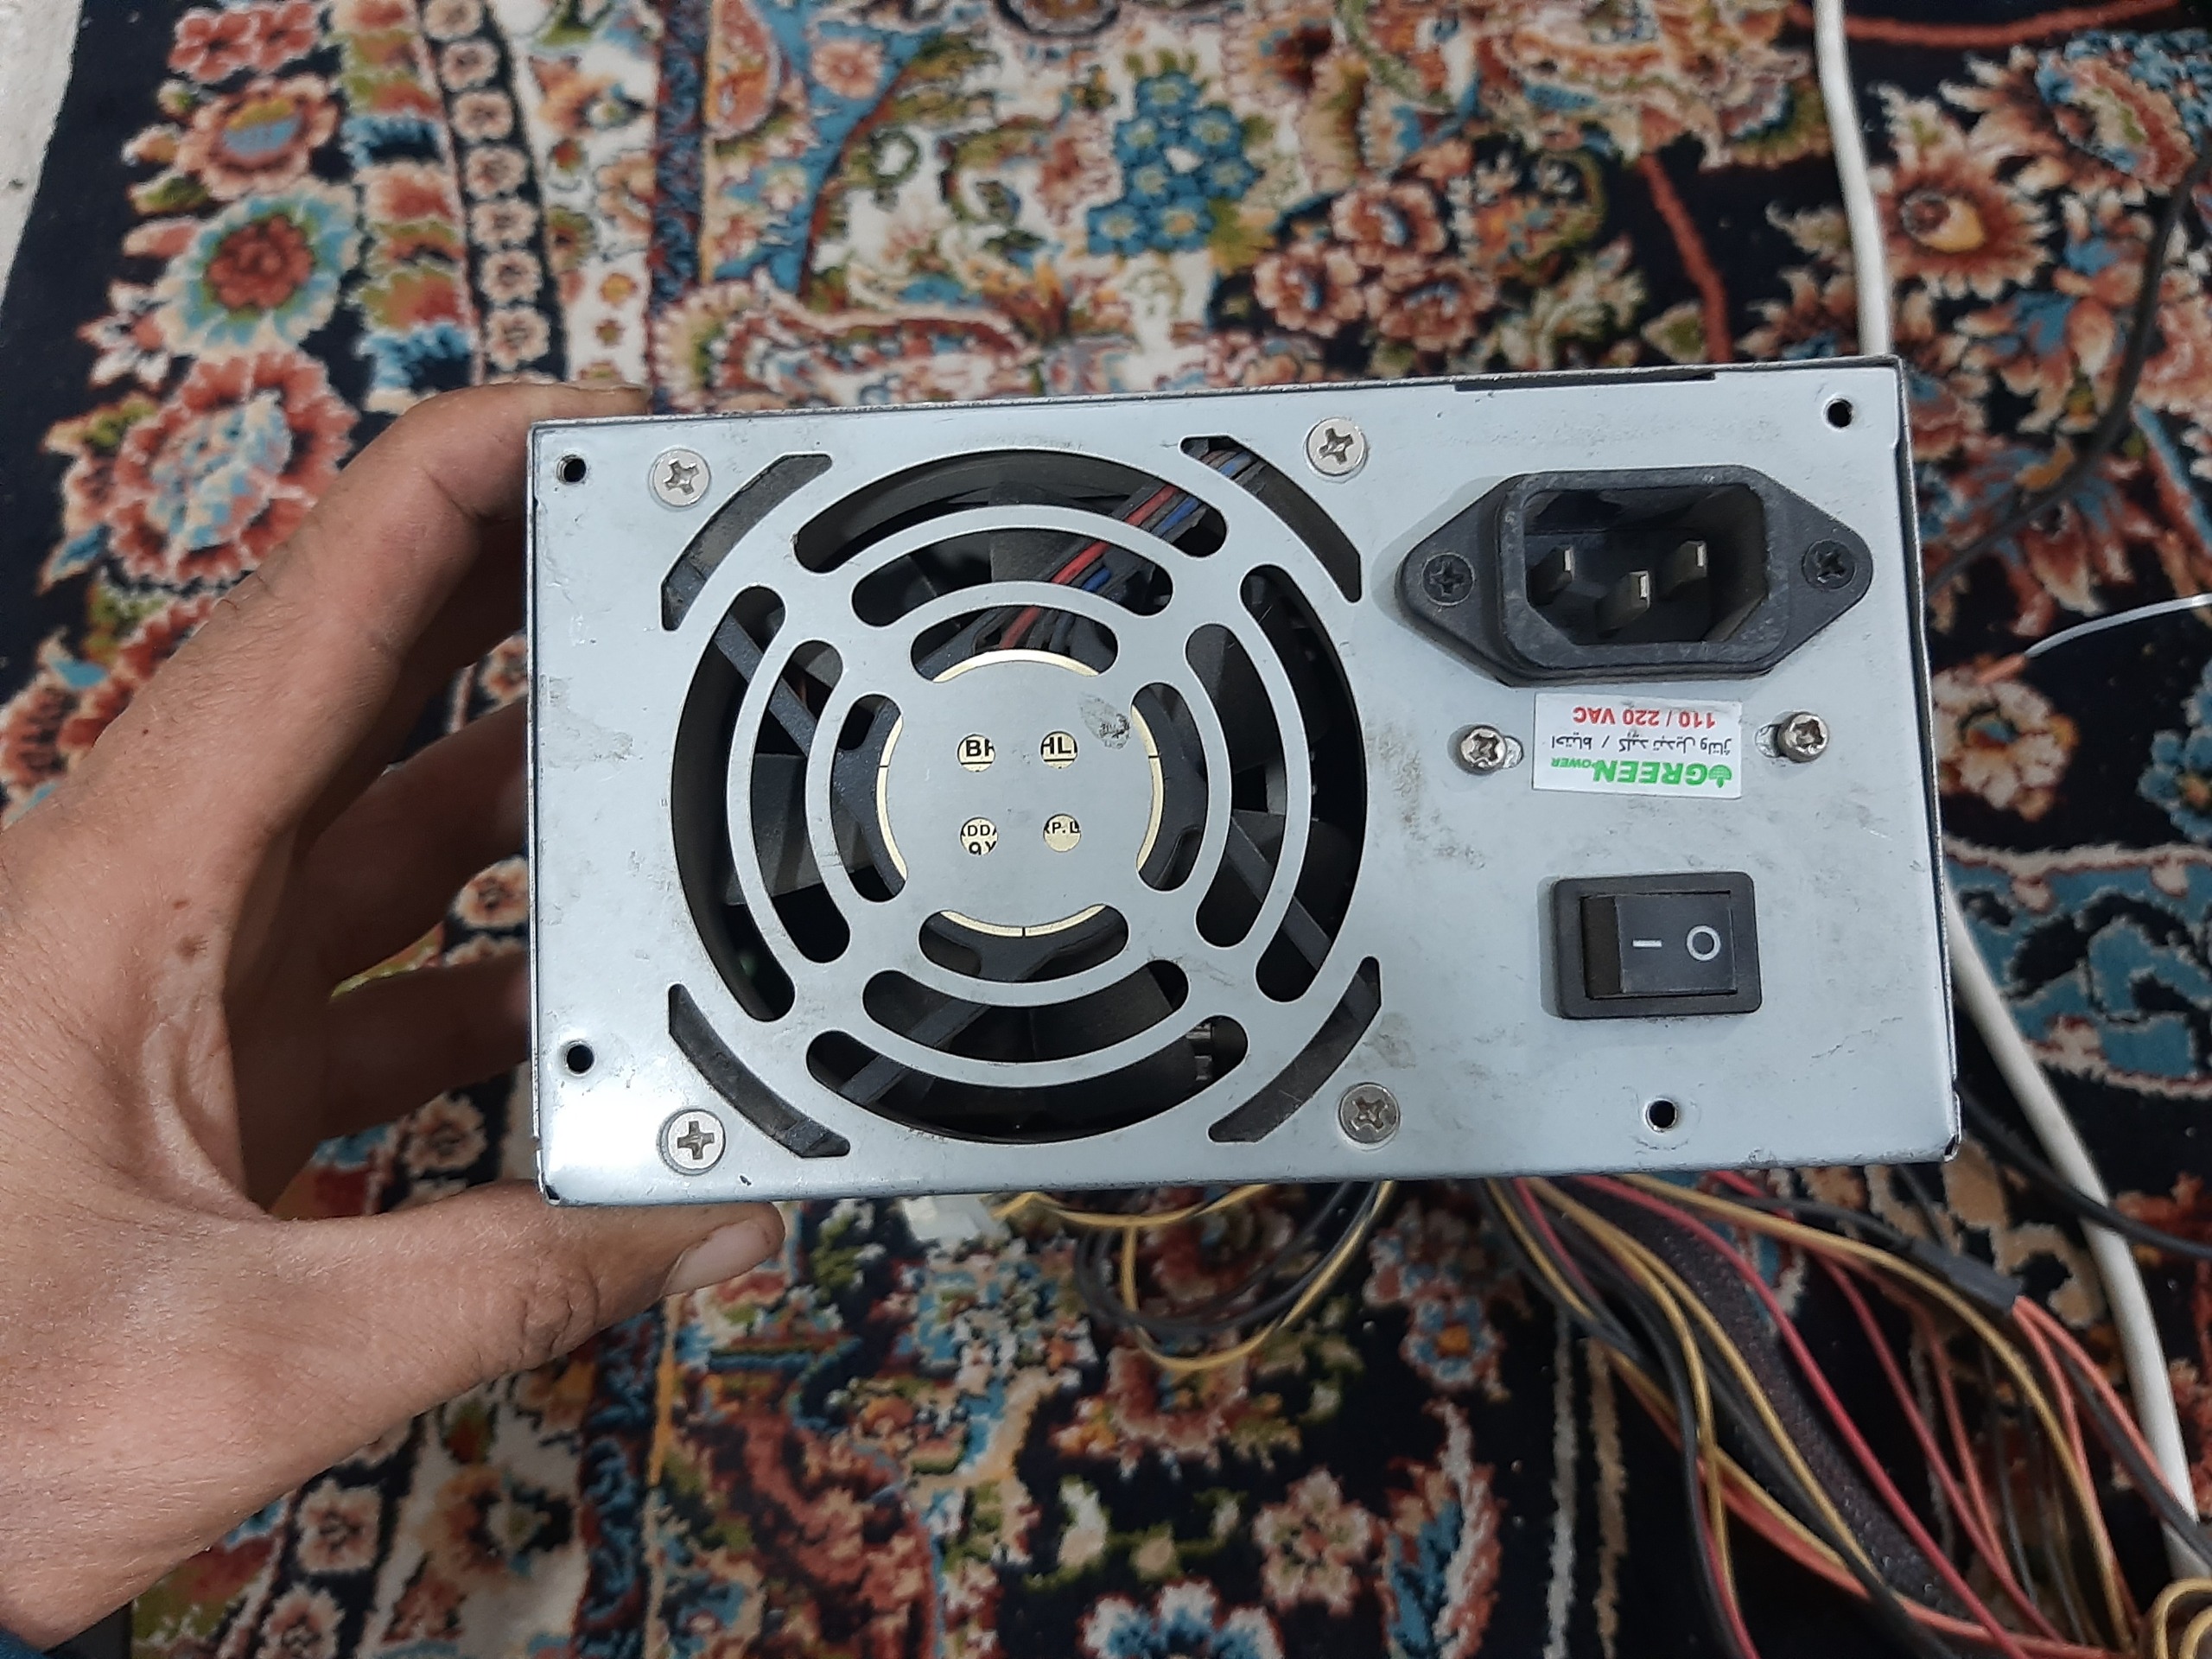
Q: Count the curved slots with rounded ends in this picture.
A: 12